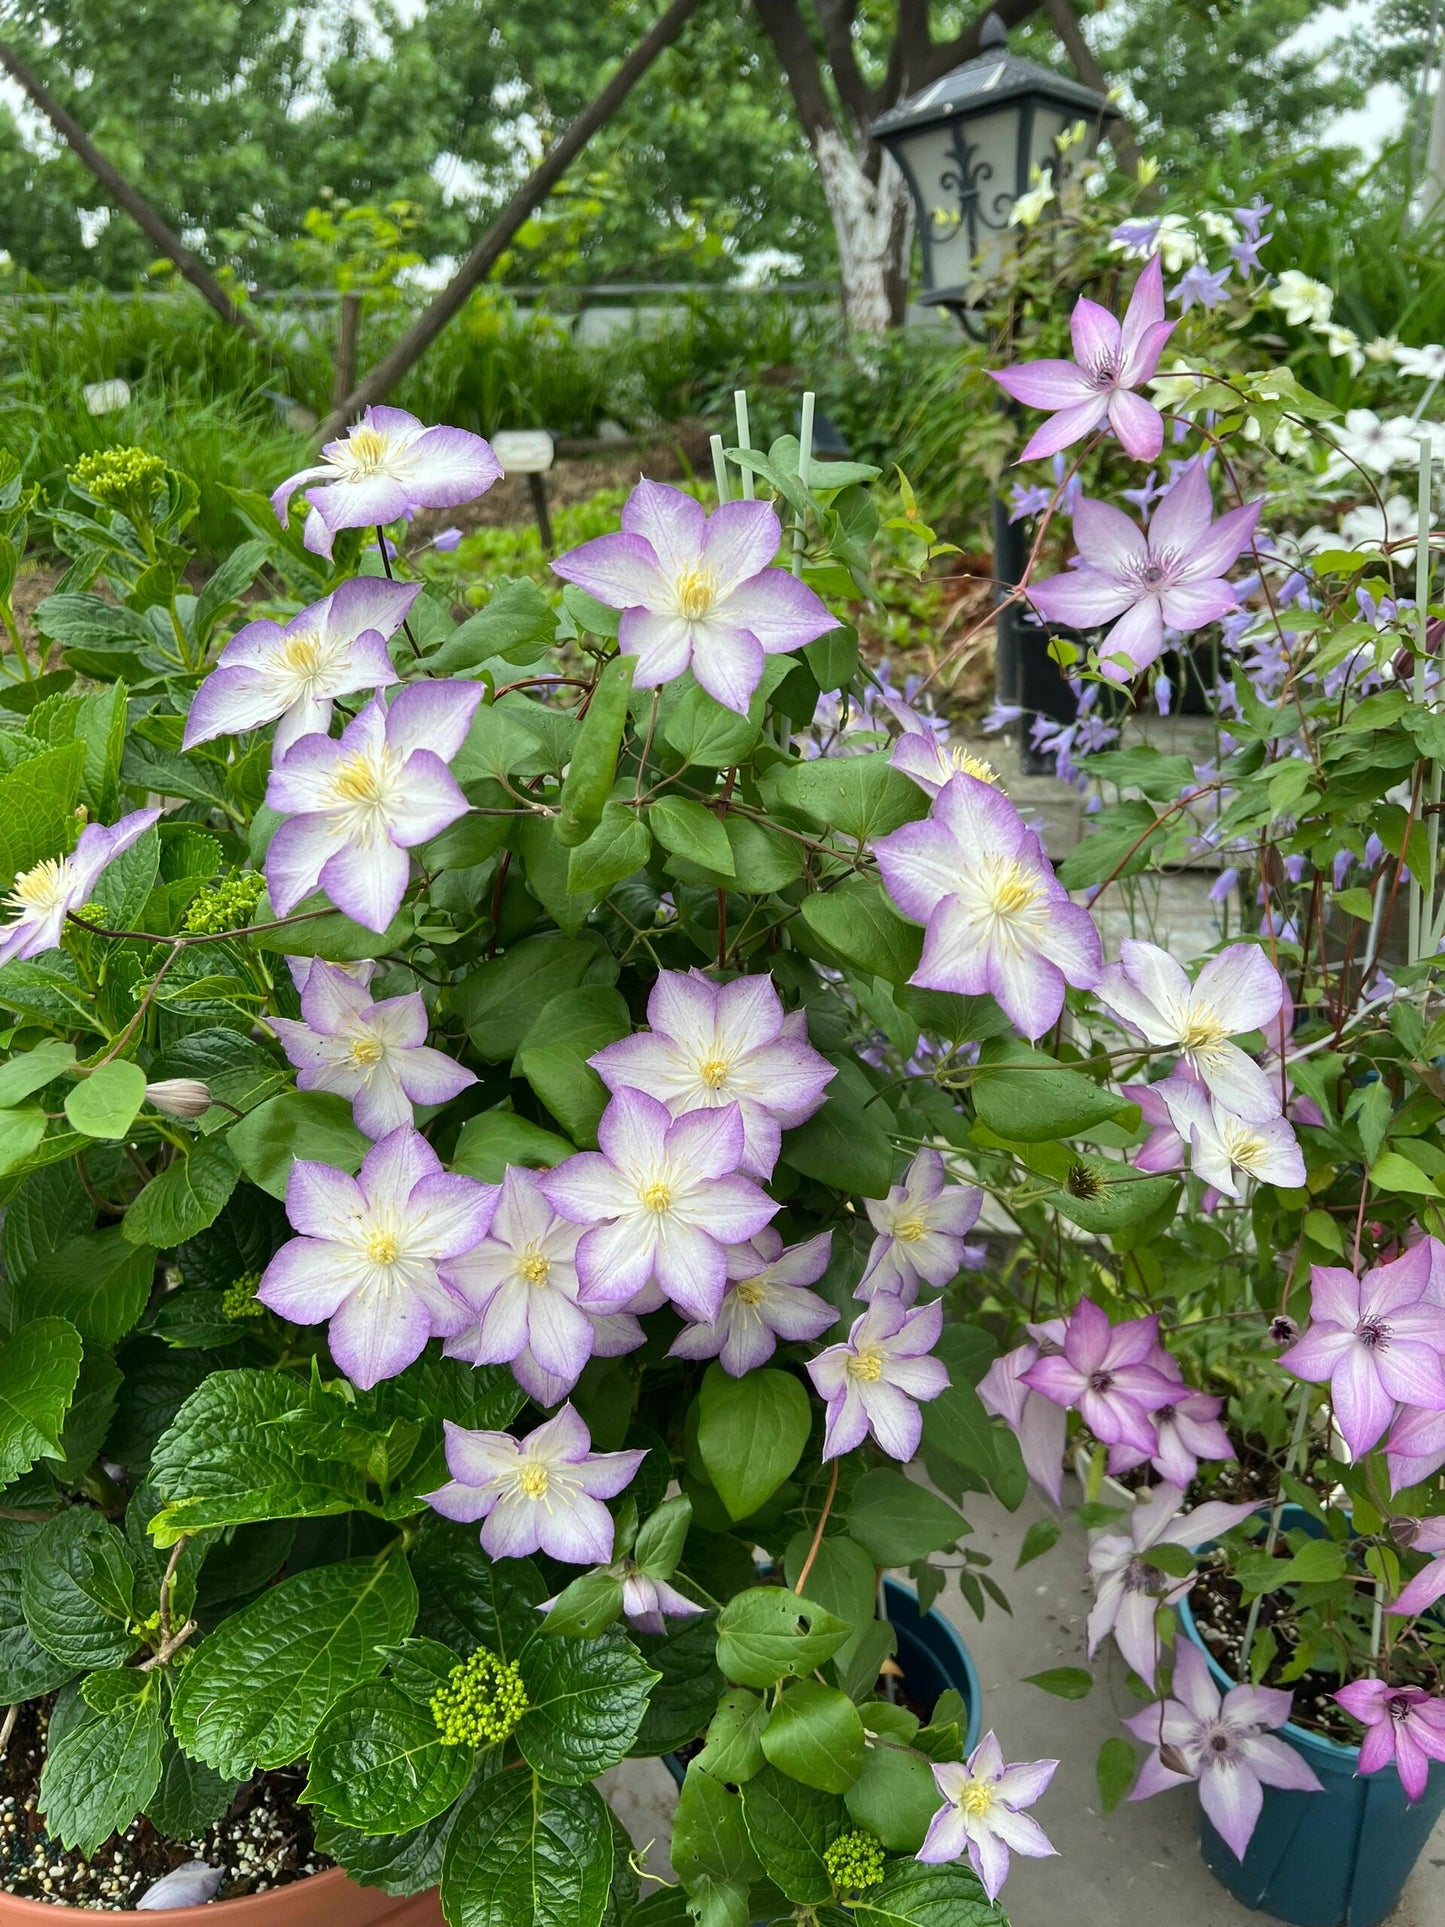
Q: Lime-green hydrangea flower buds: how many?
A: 6